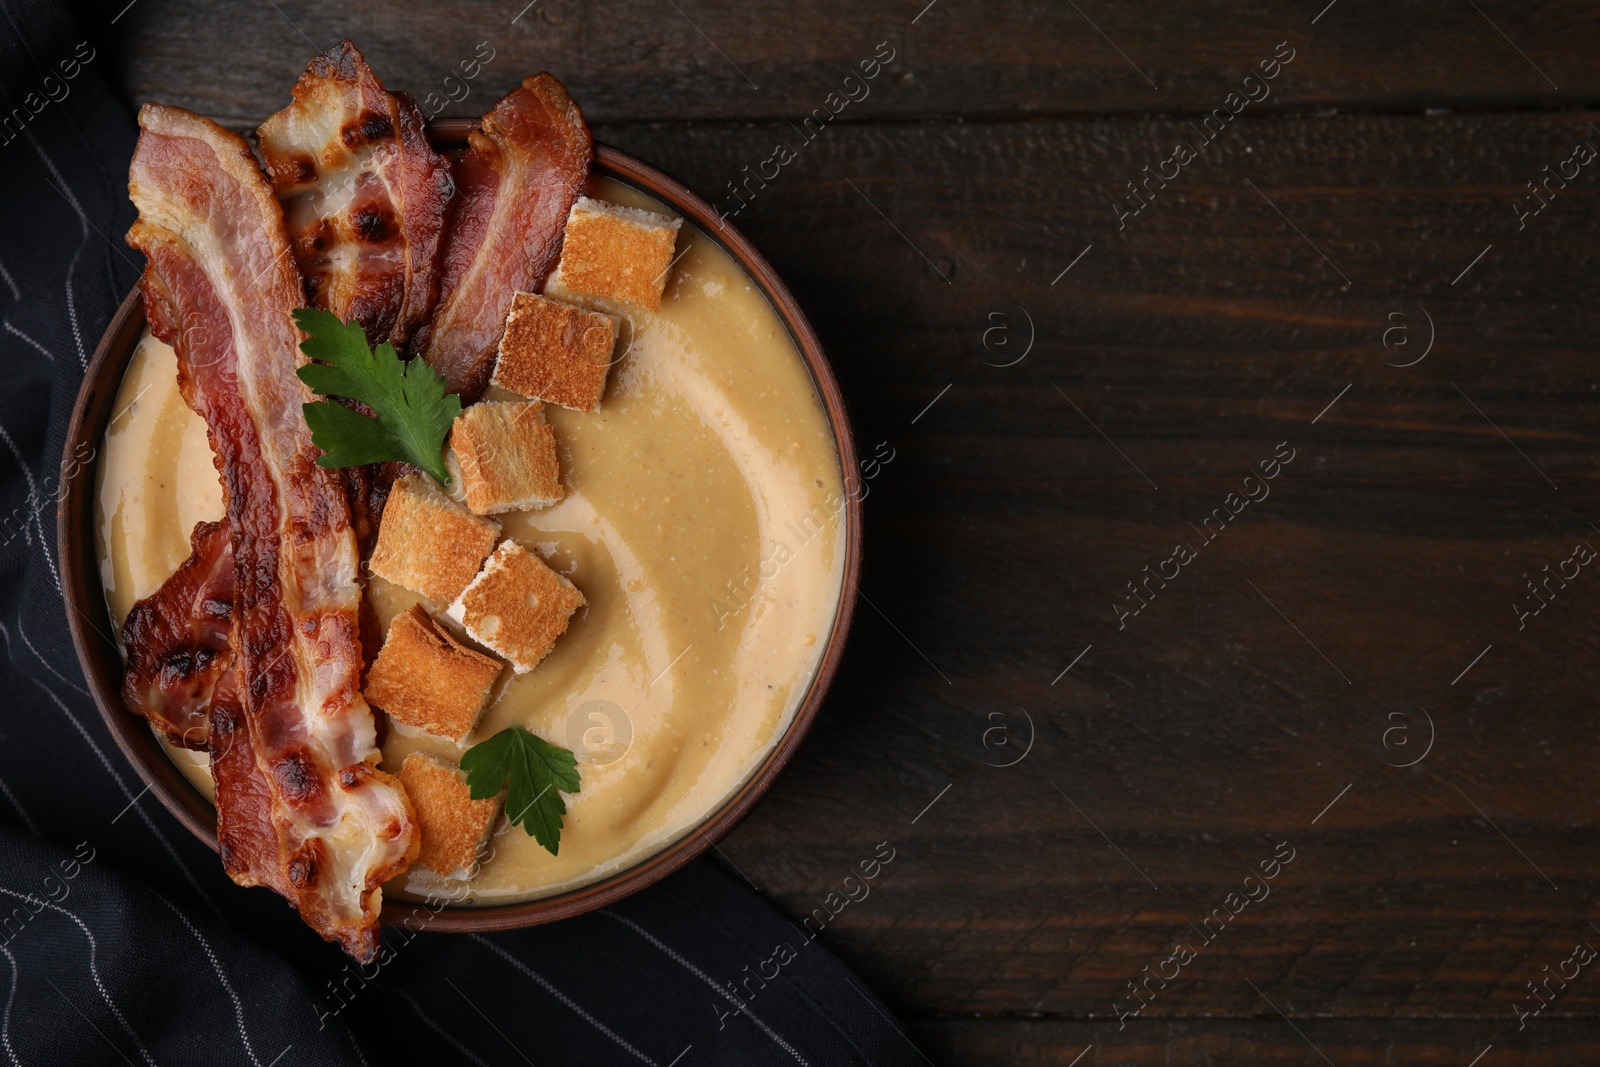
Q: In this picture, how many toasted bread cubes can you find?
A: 7